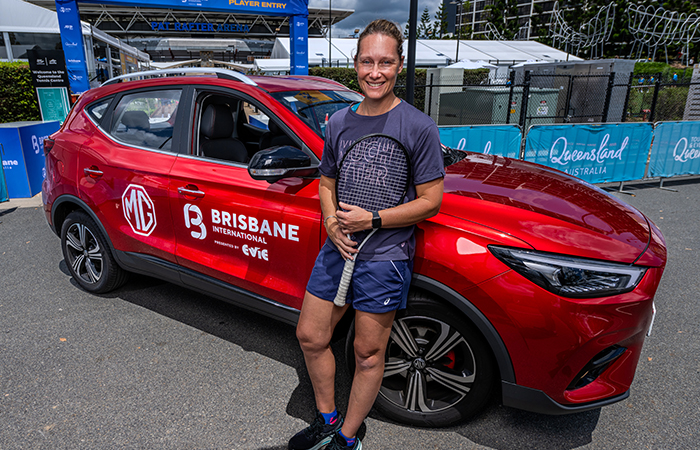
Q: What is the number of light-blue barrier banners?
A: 3